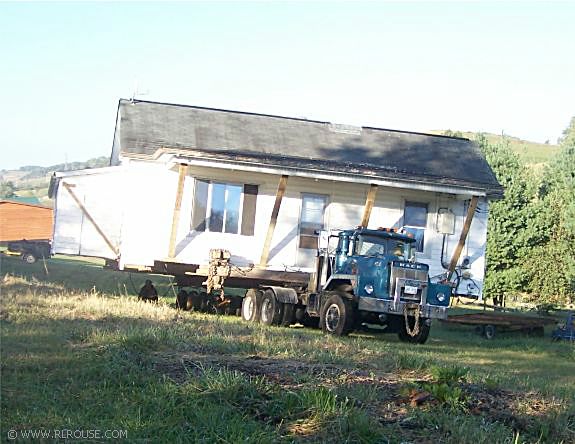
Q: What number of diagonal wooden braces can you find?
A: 5